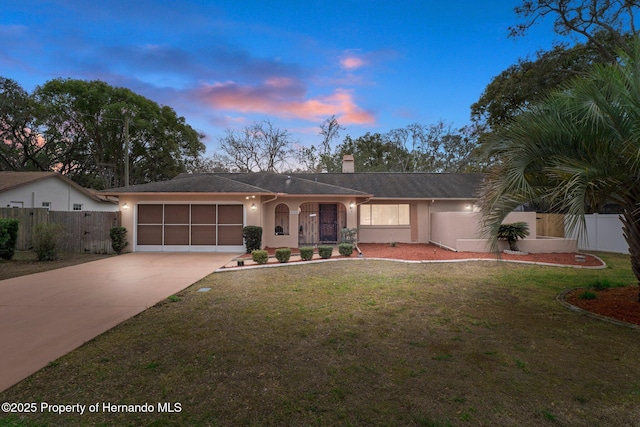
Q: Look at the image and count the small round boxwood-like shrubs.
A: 5